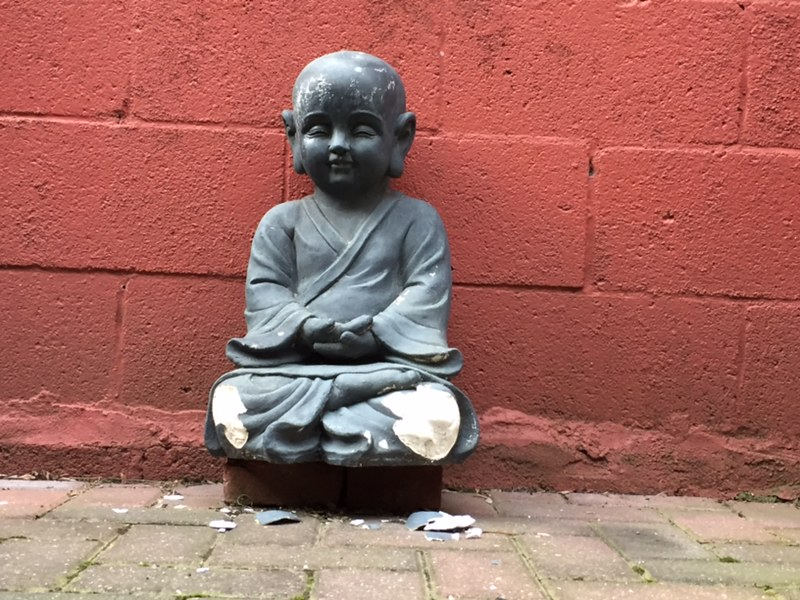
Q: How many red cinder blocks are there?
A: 11